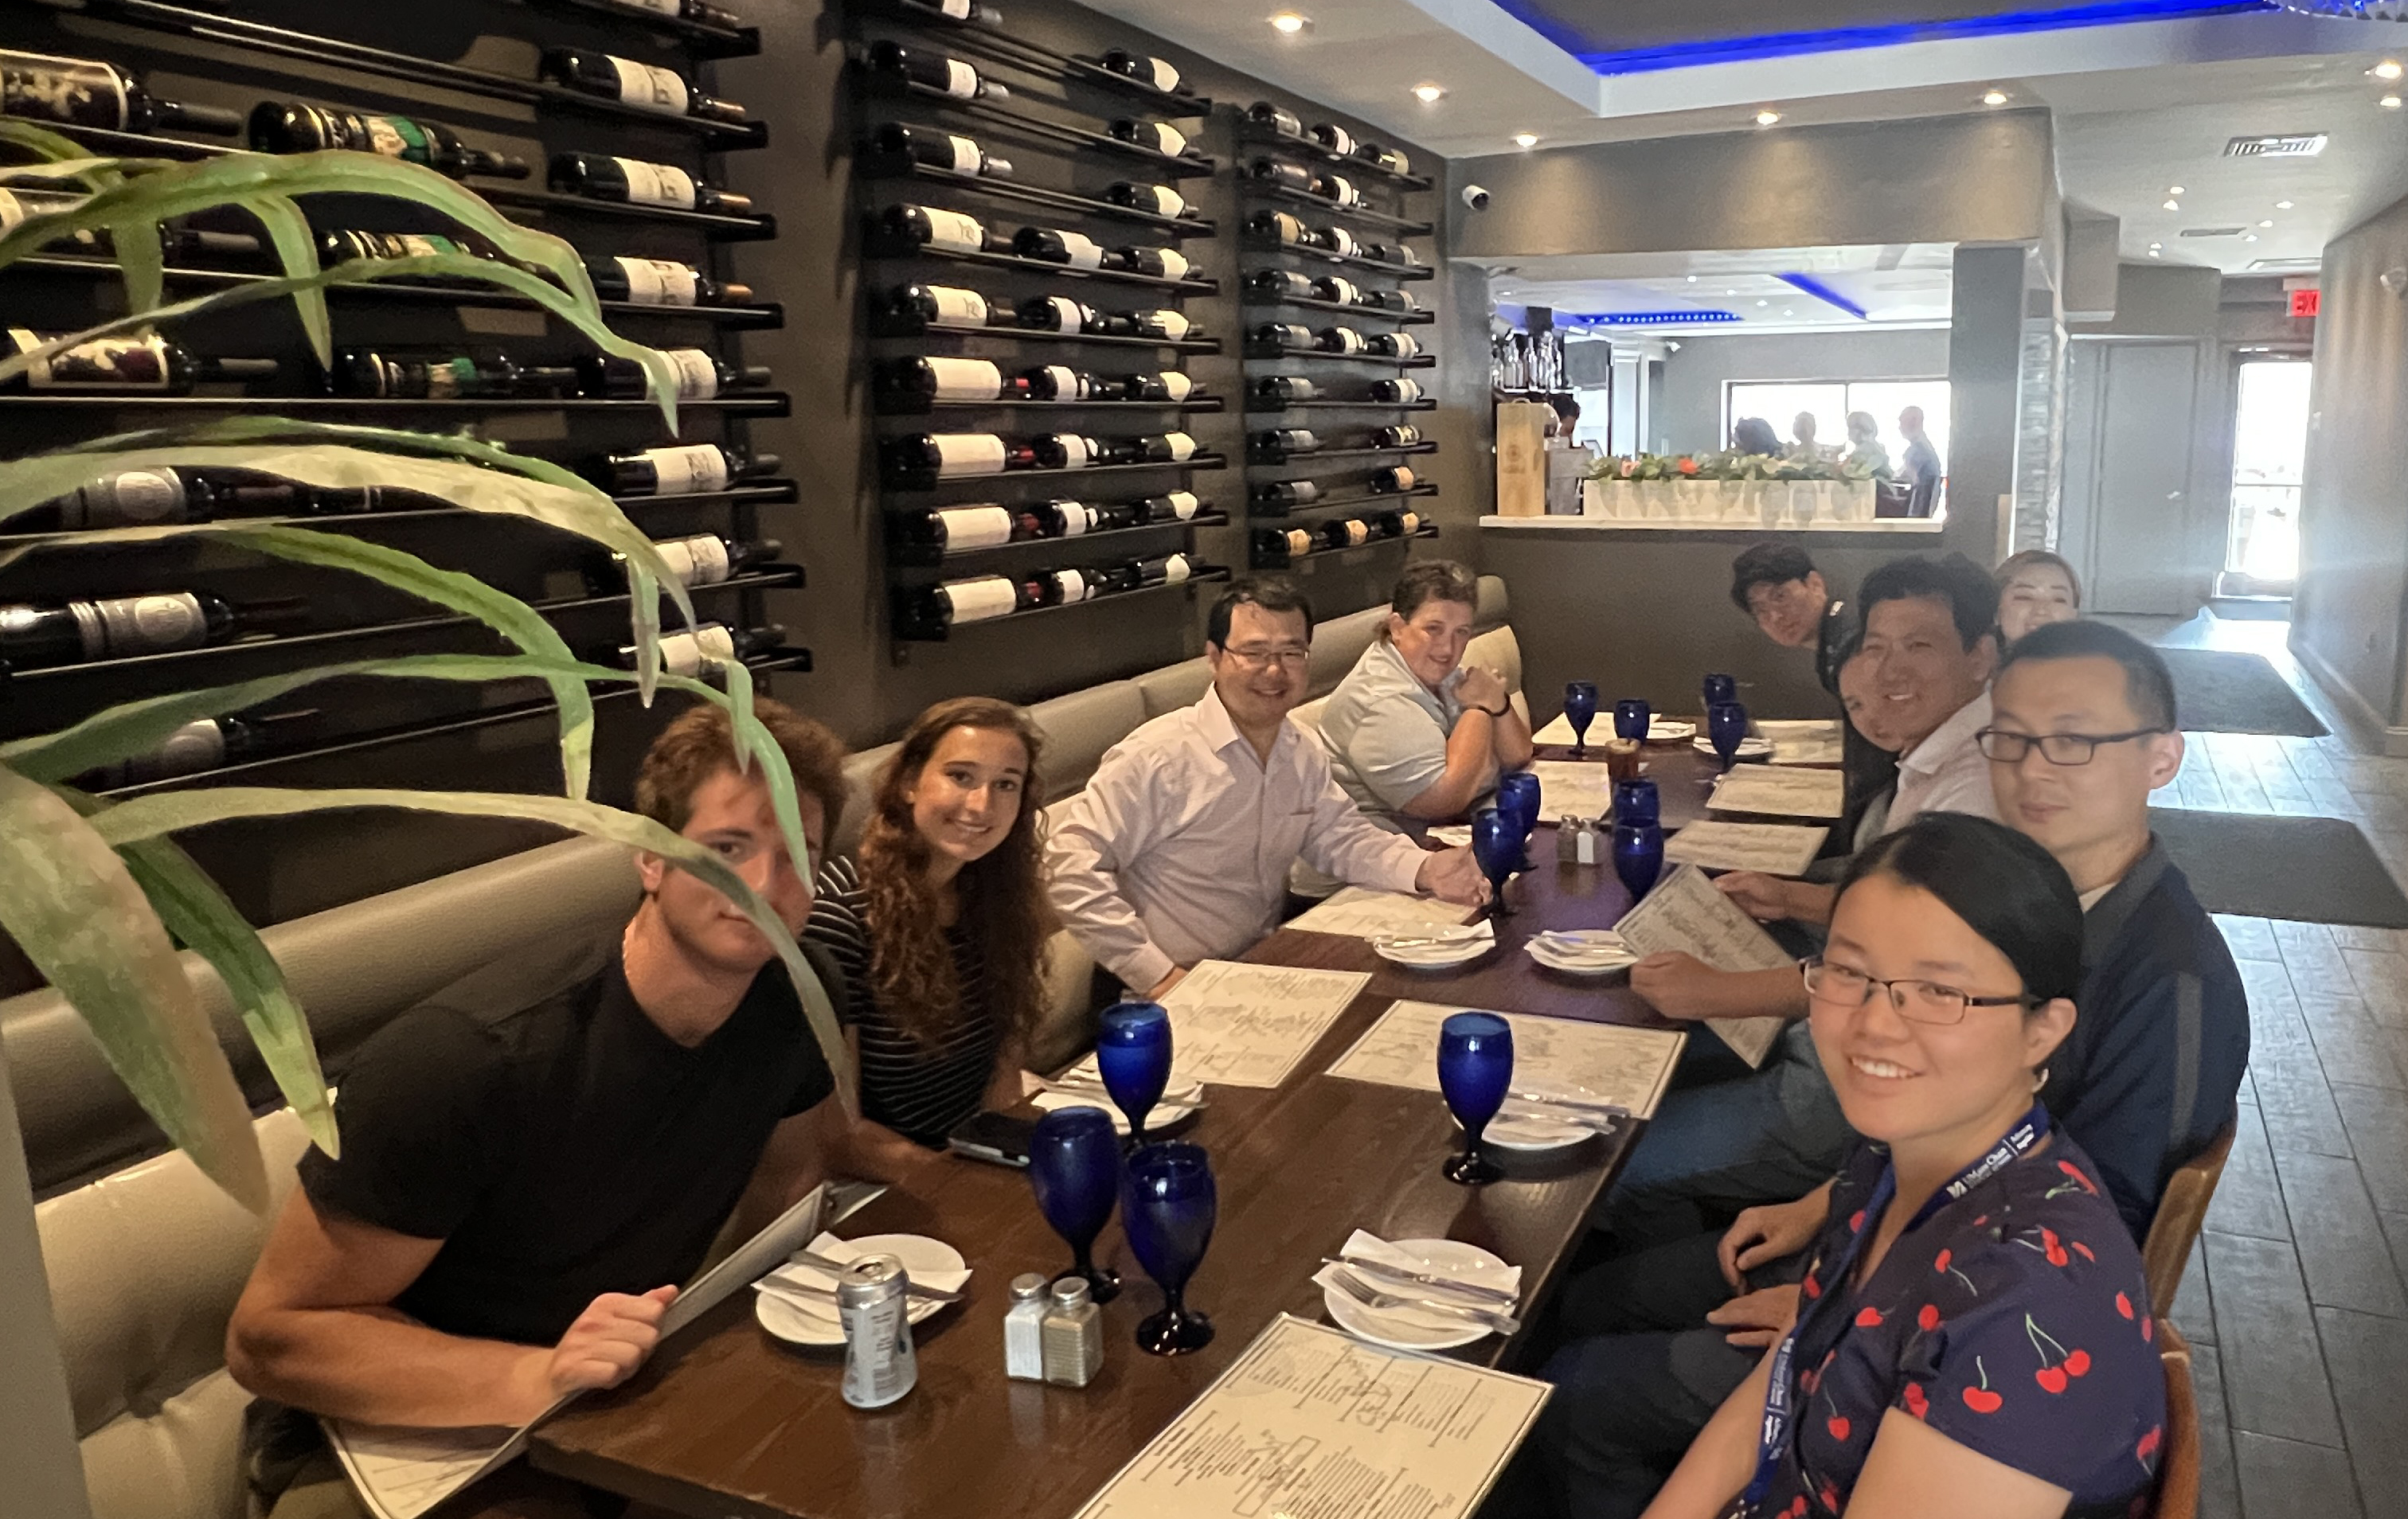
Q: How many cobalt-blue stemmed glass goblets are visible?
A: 12